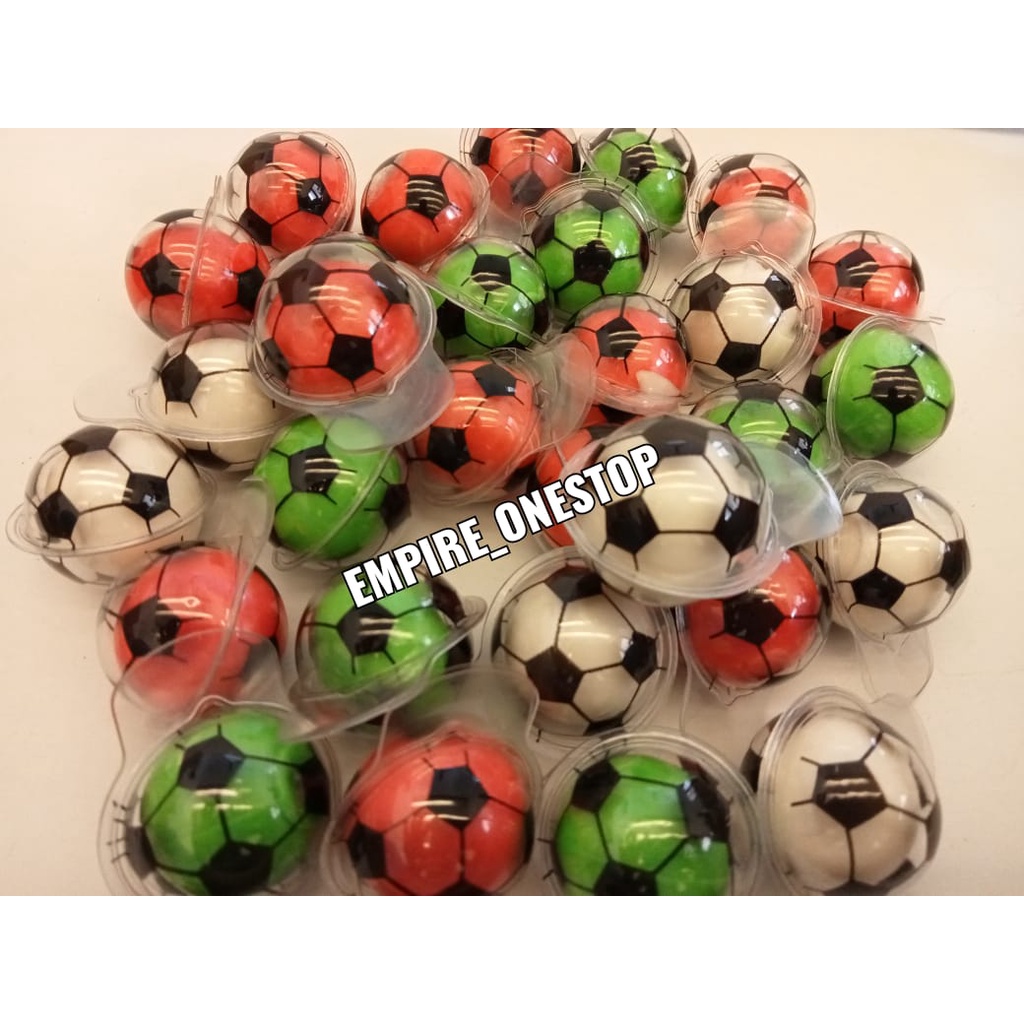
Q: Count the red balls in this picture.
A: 13